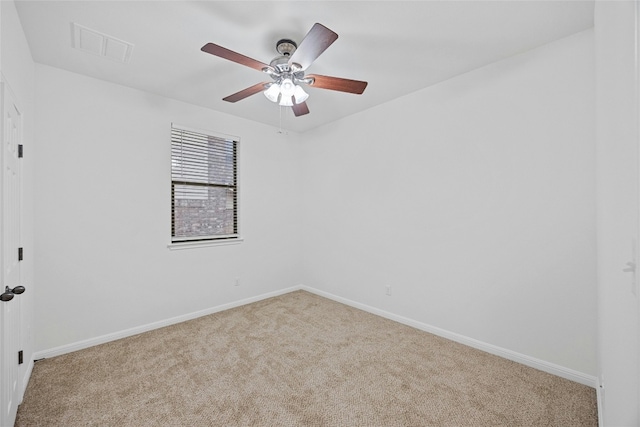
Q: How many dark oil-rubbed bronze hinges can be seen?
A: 3